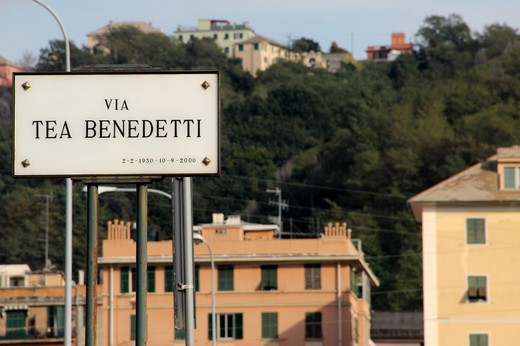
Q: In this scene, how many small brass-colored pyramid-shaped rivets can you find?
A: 4